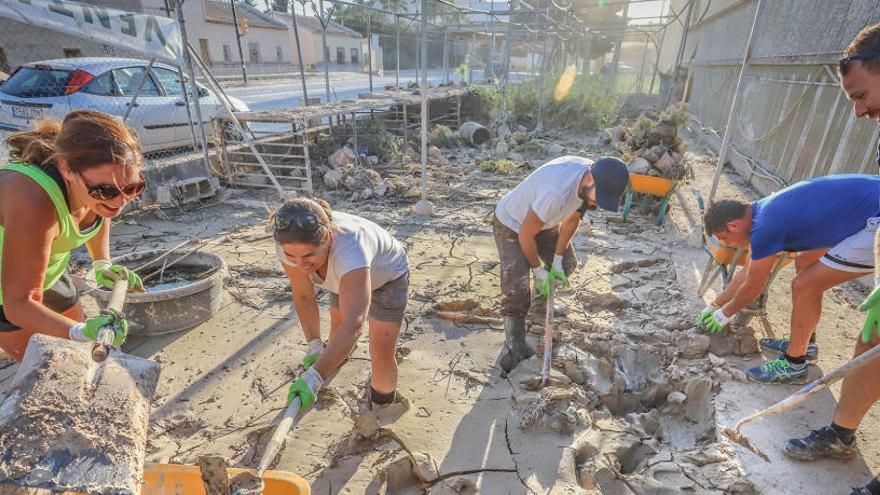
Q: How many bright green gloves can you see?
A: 9